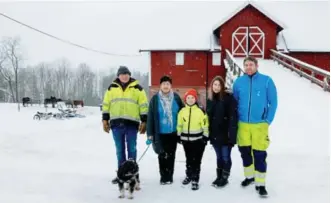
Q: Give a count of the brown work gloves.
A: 2